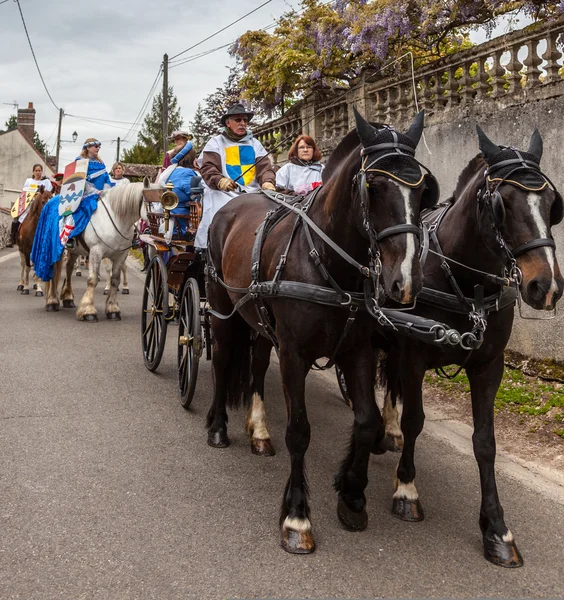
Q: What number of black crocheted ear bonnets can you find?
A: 2